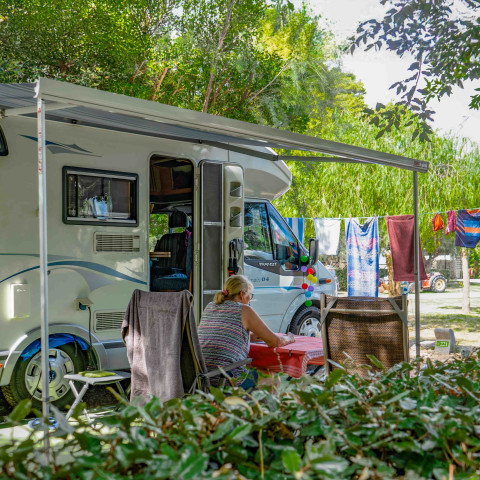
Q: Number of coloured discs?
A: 9